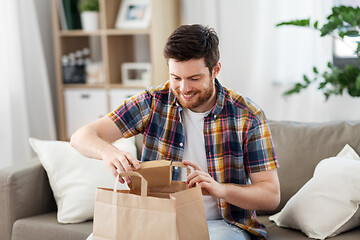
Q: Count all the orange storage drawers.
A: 0